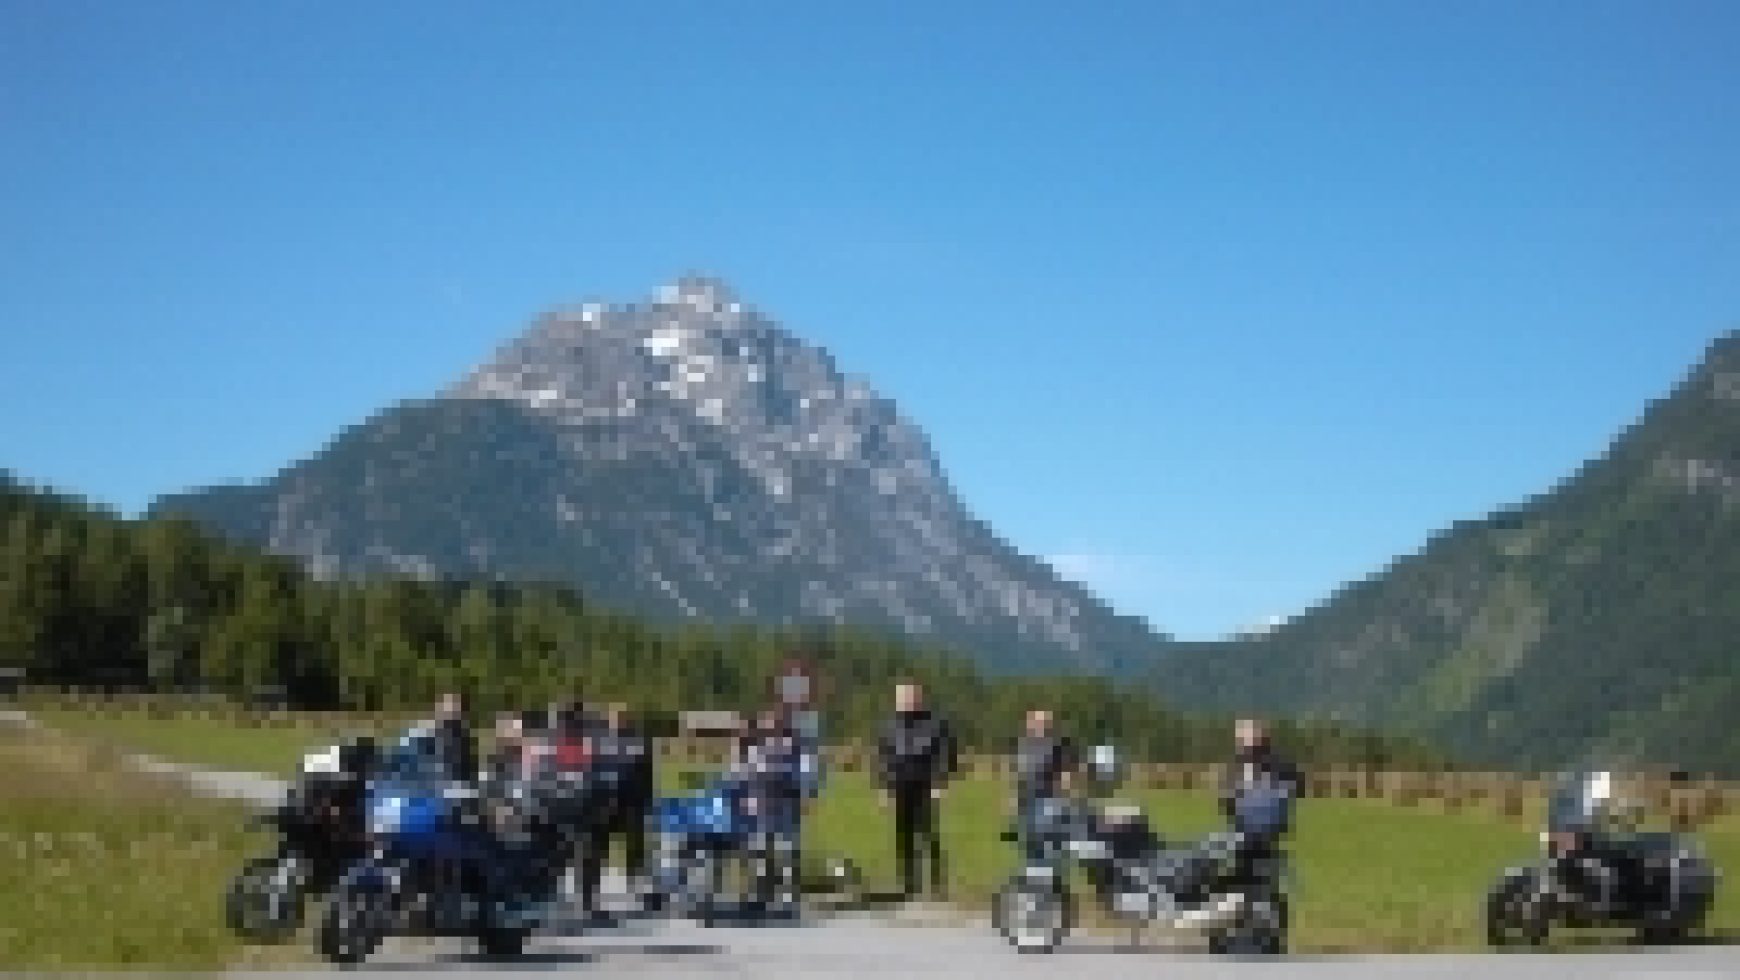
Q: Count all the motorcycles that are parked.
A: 5